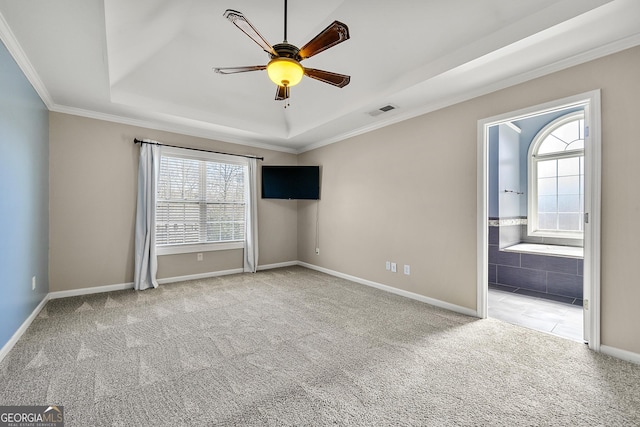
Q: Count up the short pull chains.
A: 2